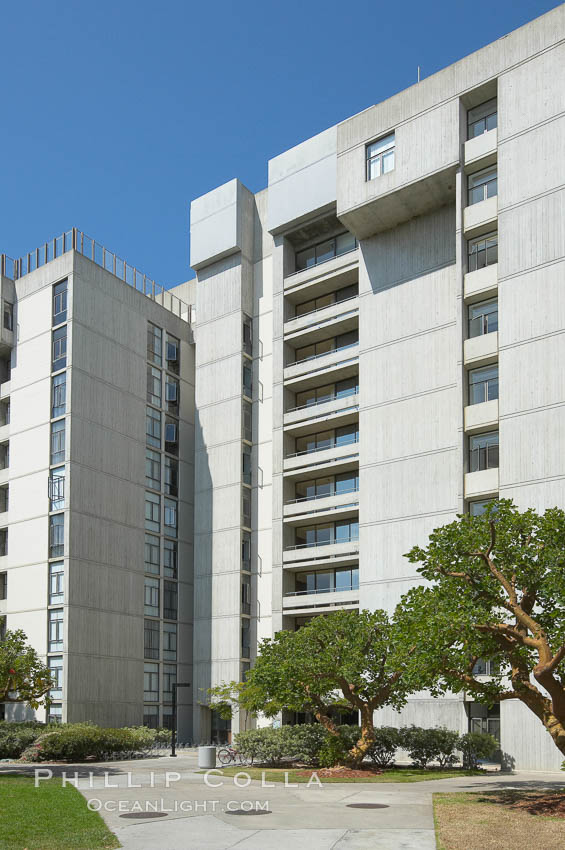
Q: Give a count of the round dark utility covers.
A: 3